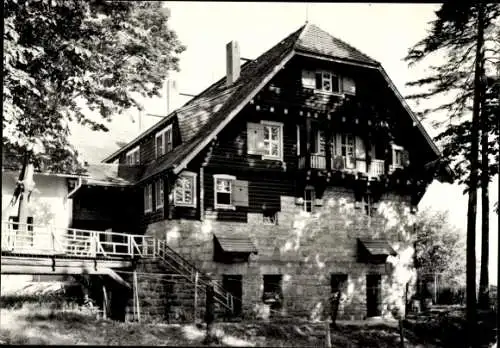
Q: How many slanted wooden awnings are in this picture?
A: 2